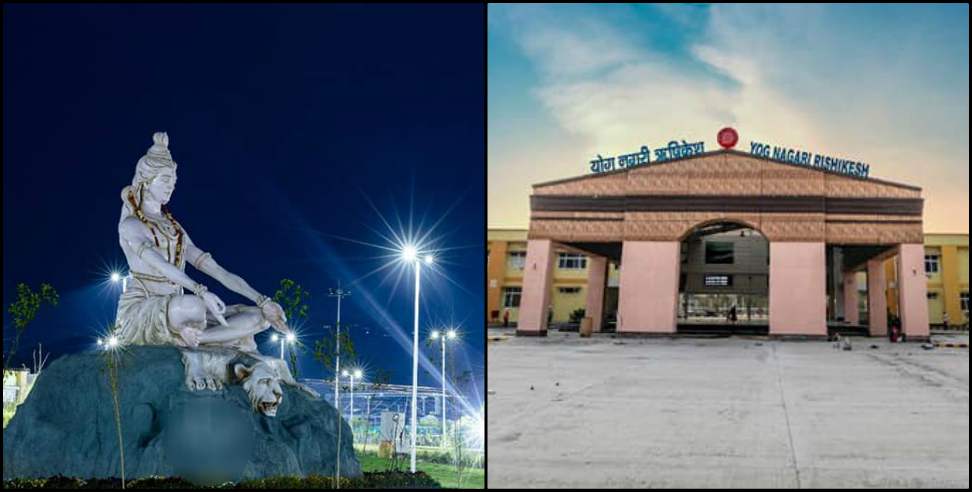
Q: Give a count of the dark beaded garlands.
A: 1